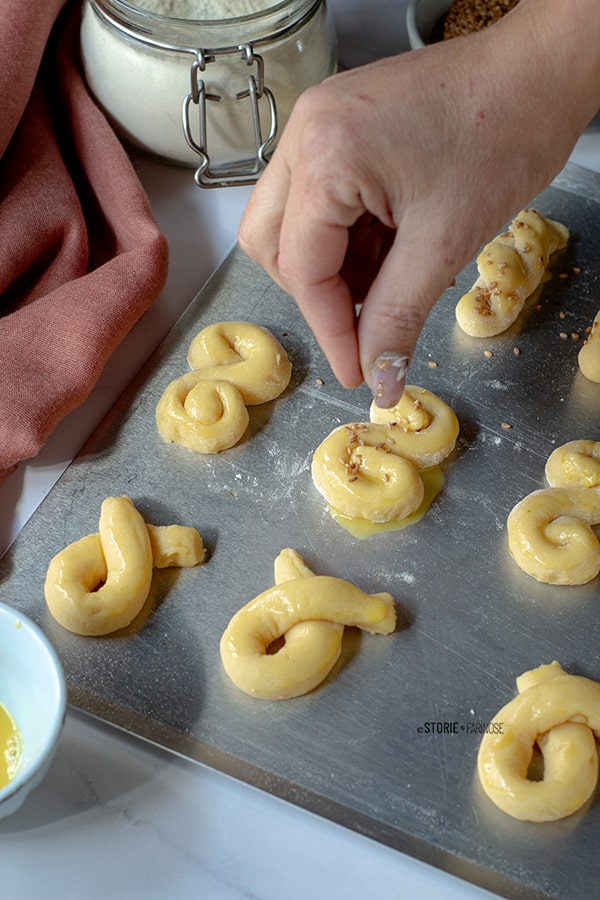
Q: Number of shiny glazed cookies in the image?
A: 8